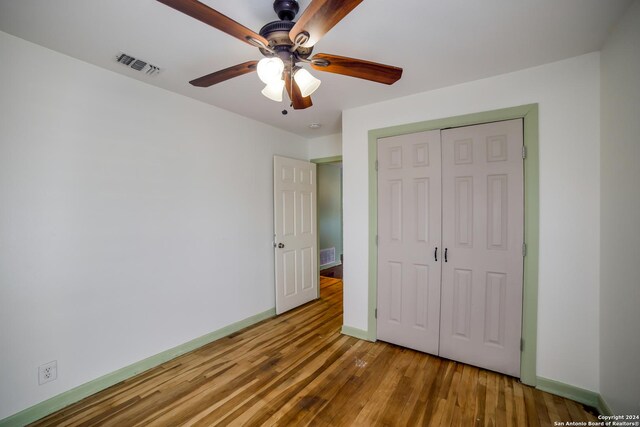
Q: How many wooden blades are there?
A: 5